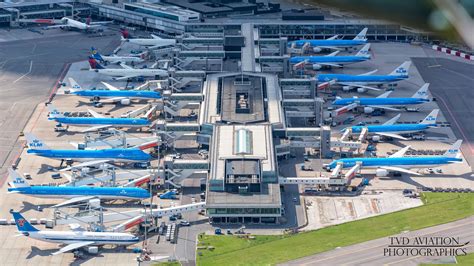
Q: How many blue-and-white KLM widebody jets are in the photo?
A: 10